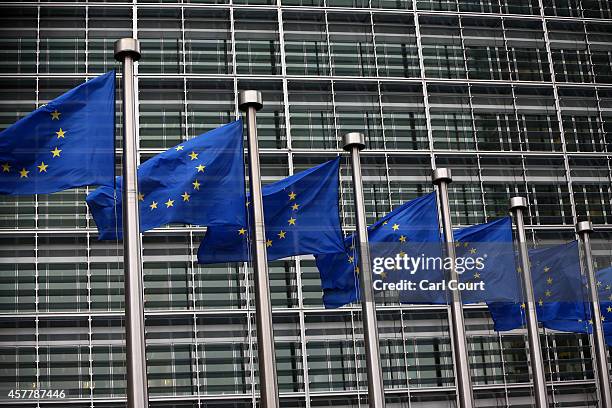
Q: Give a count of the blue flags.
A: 7